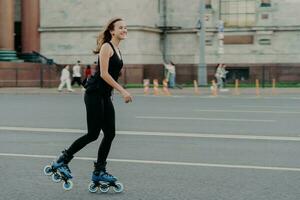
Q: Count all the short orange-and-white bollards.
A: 8